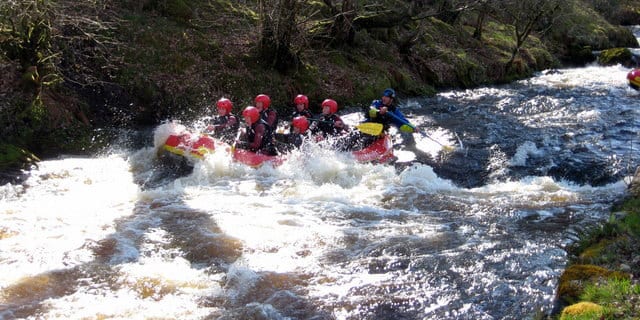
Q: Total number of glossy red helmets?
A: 6